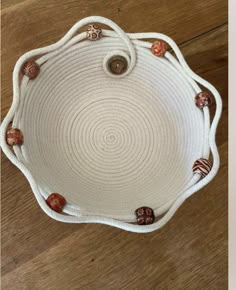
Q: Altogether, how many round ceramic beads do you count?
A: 8